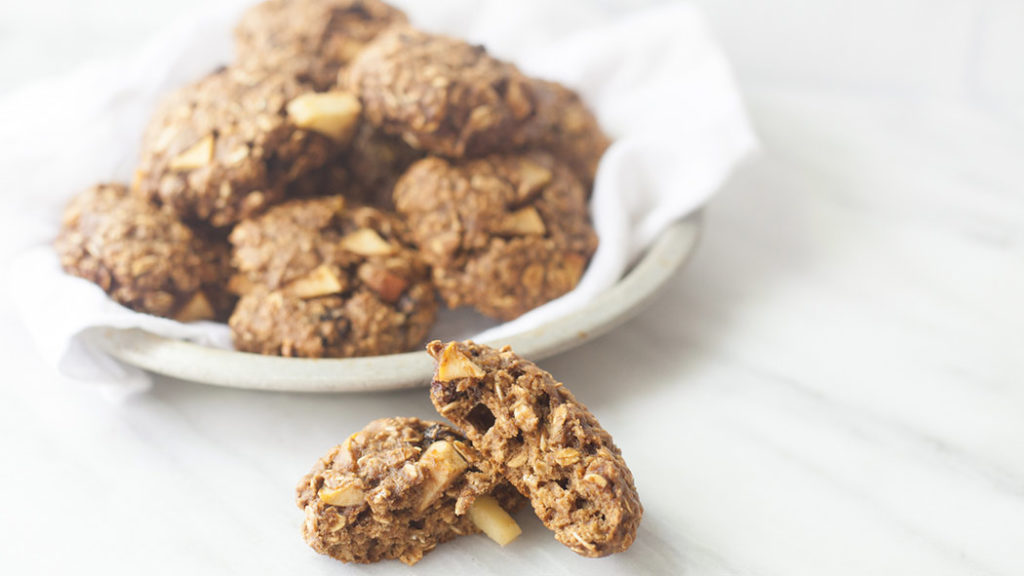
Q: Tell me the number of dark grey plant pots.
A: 0